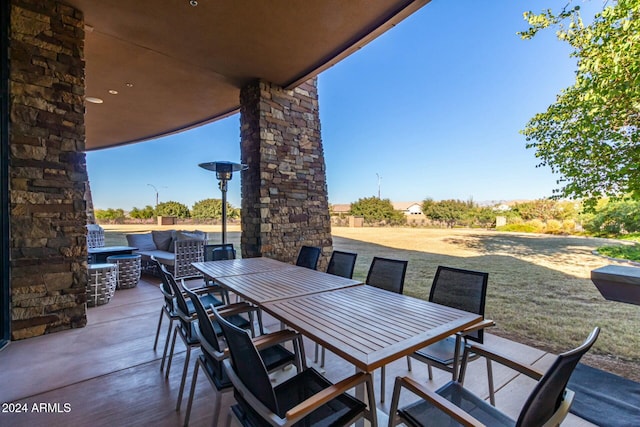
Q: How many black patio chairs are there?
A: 10